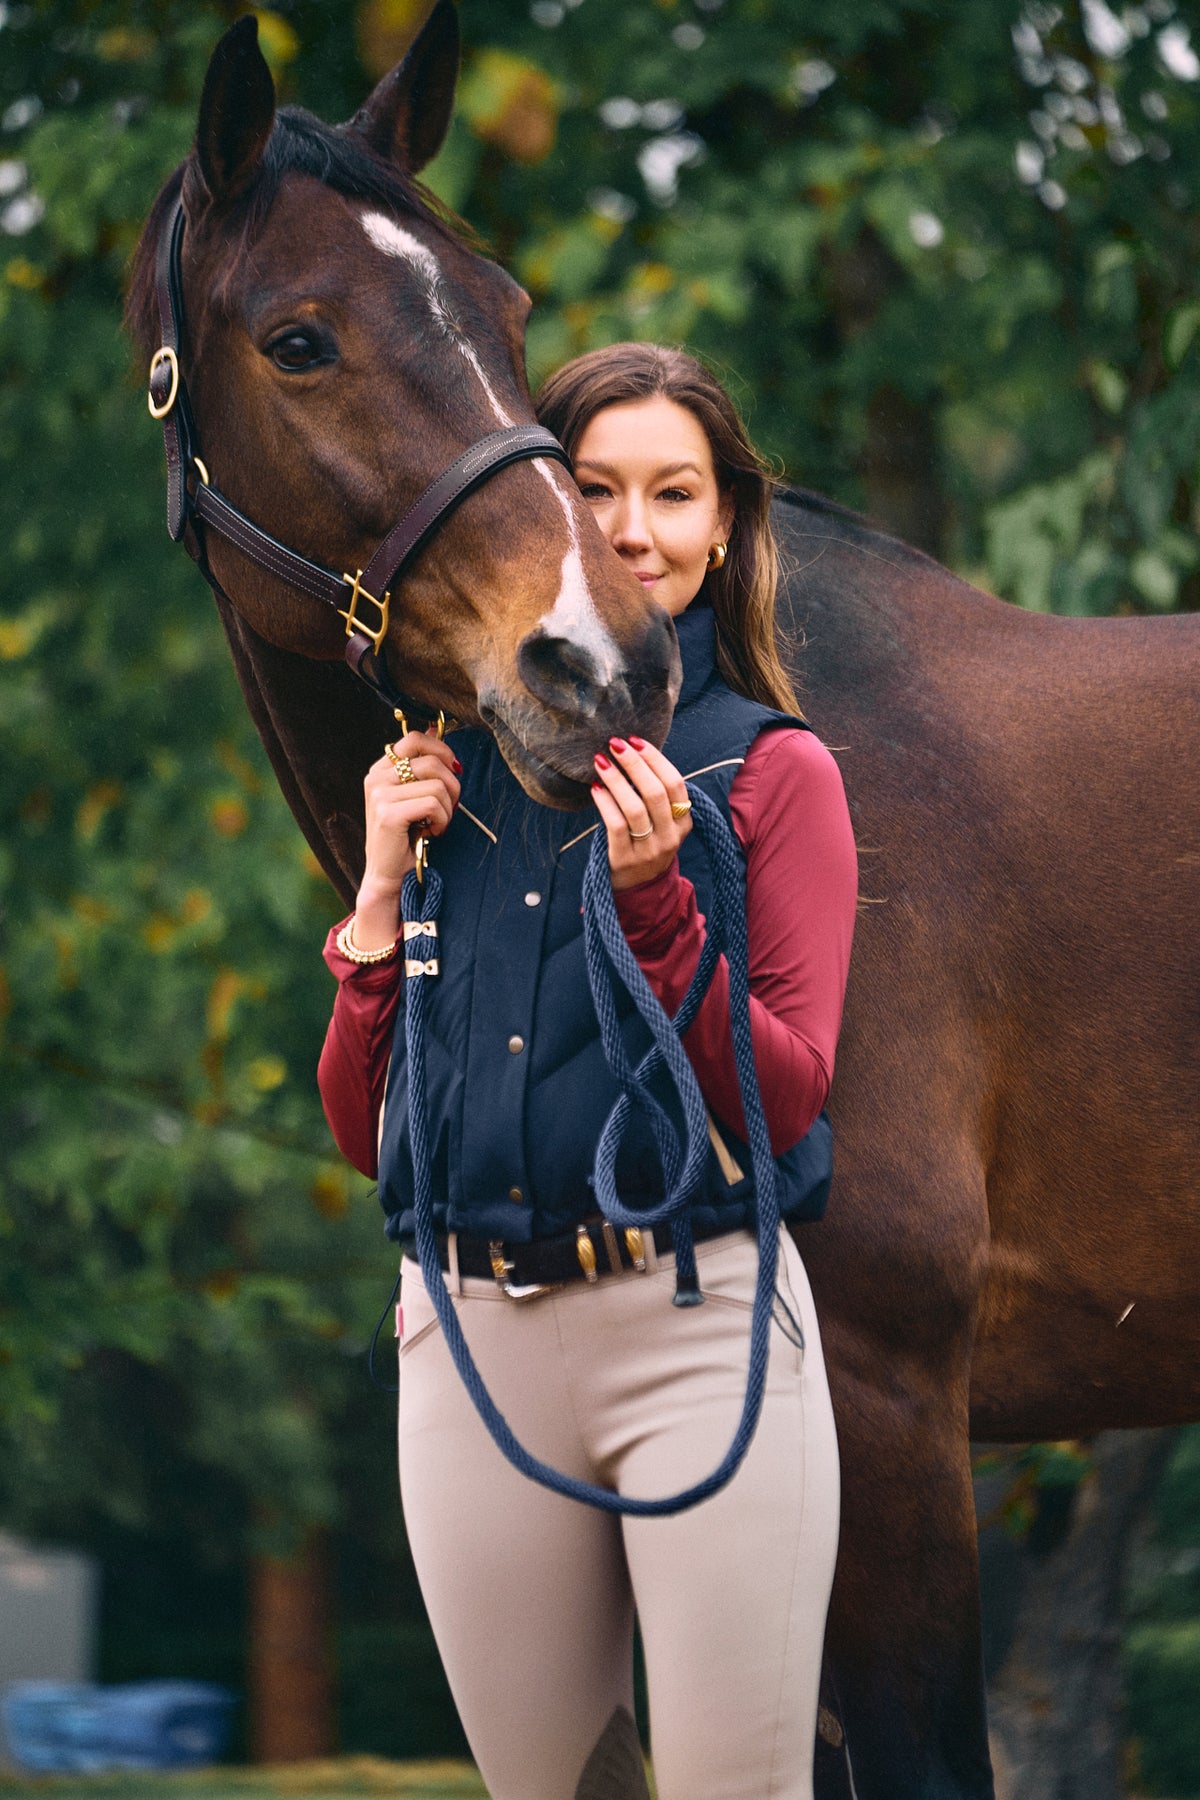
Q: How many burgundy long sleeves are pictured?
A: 2